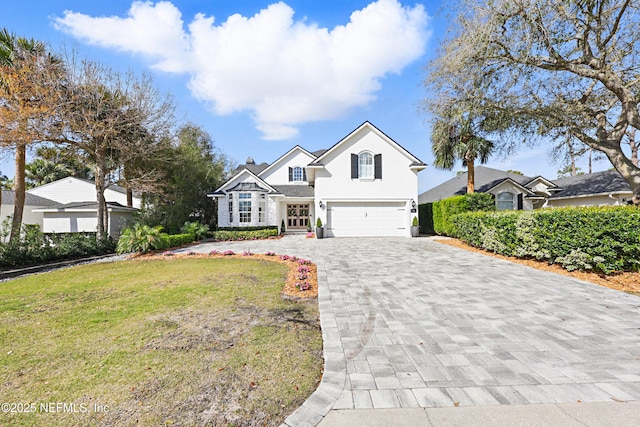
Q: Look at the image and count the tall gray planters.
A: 2